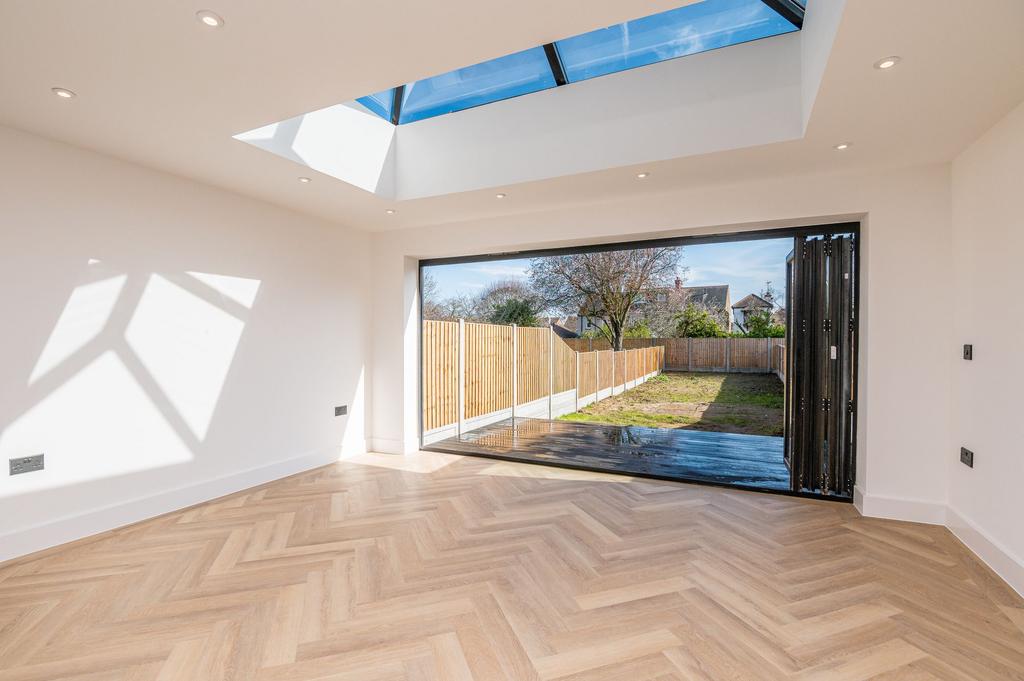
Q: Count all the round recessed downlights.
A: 8